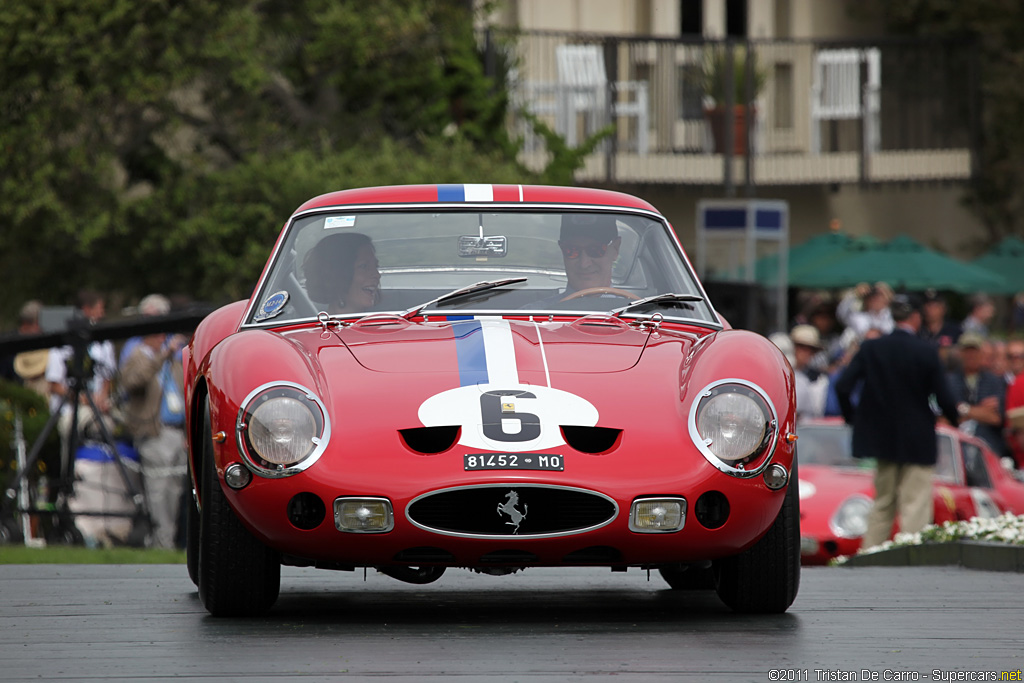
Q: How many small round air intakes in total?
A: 2